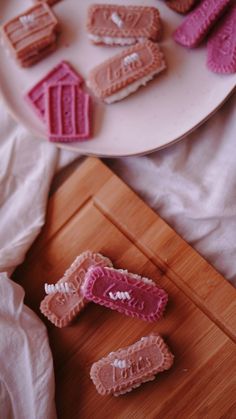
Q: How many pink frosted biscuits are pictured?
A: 5